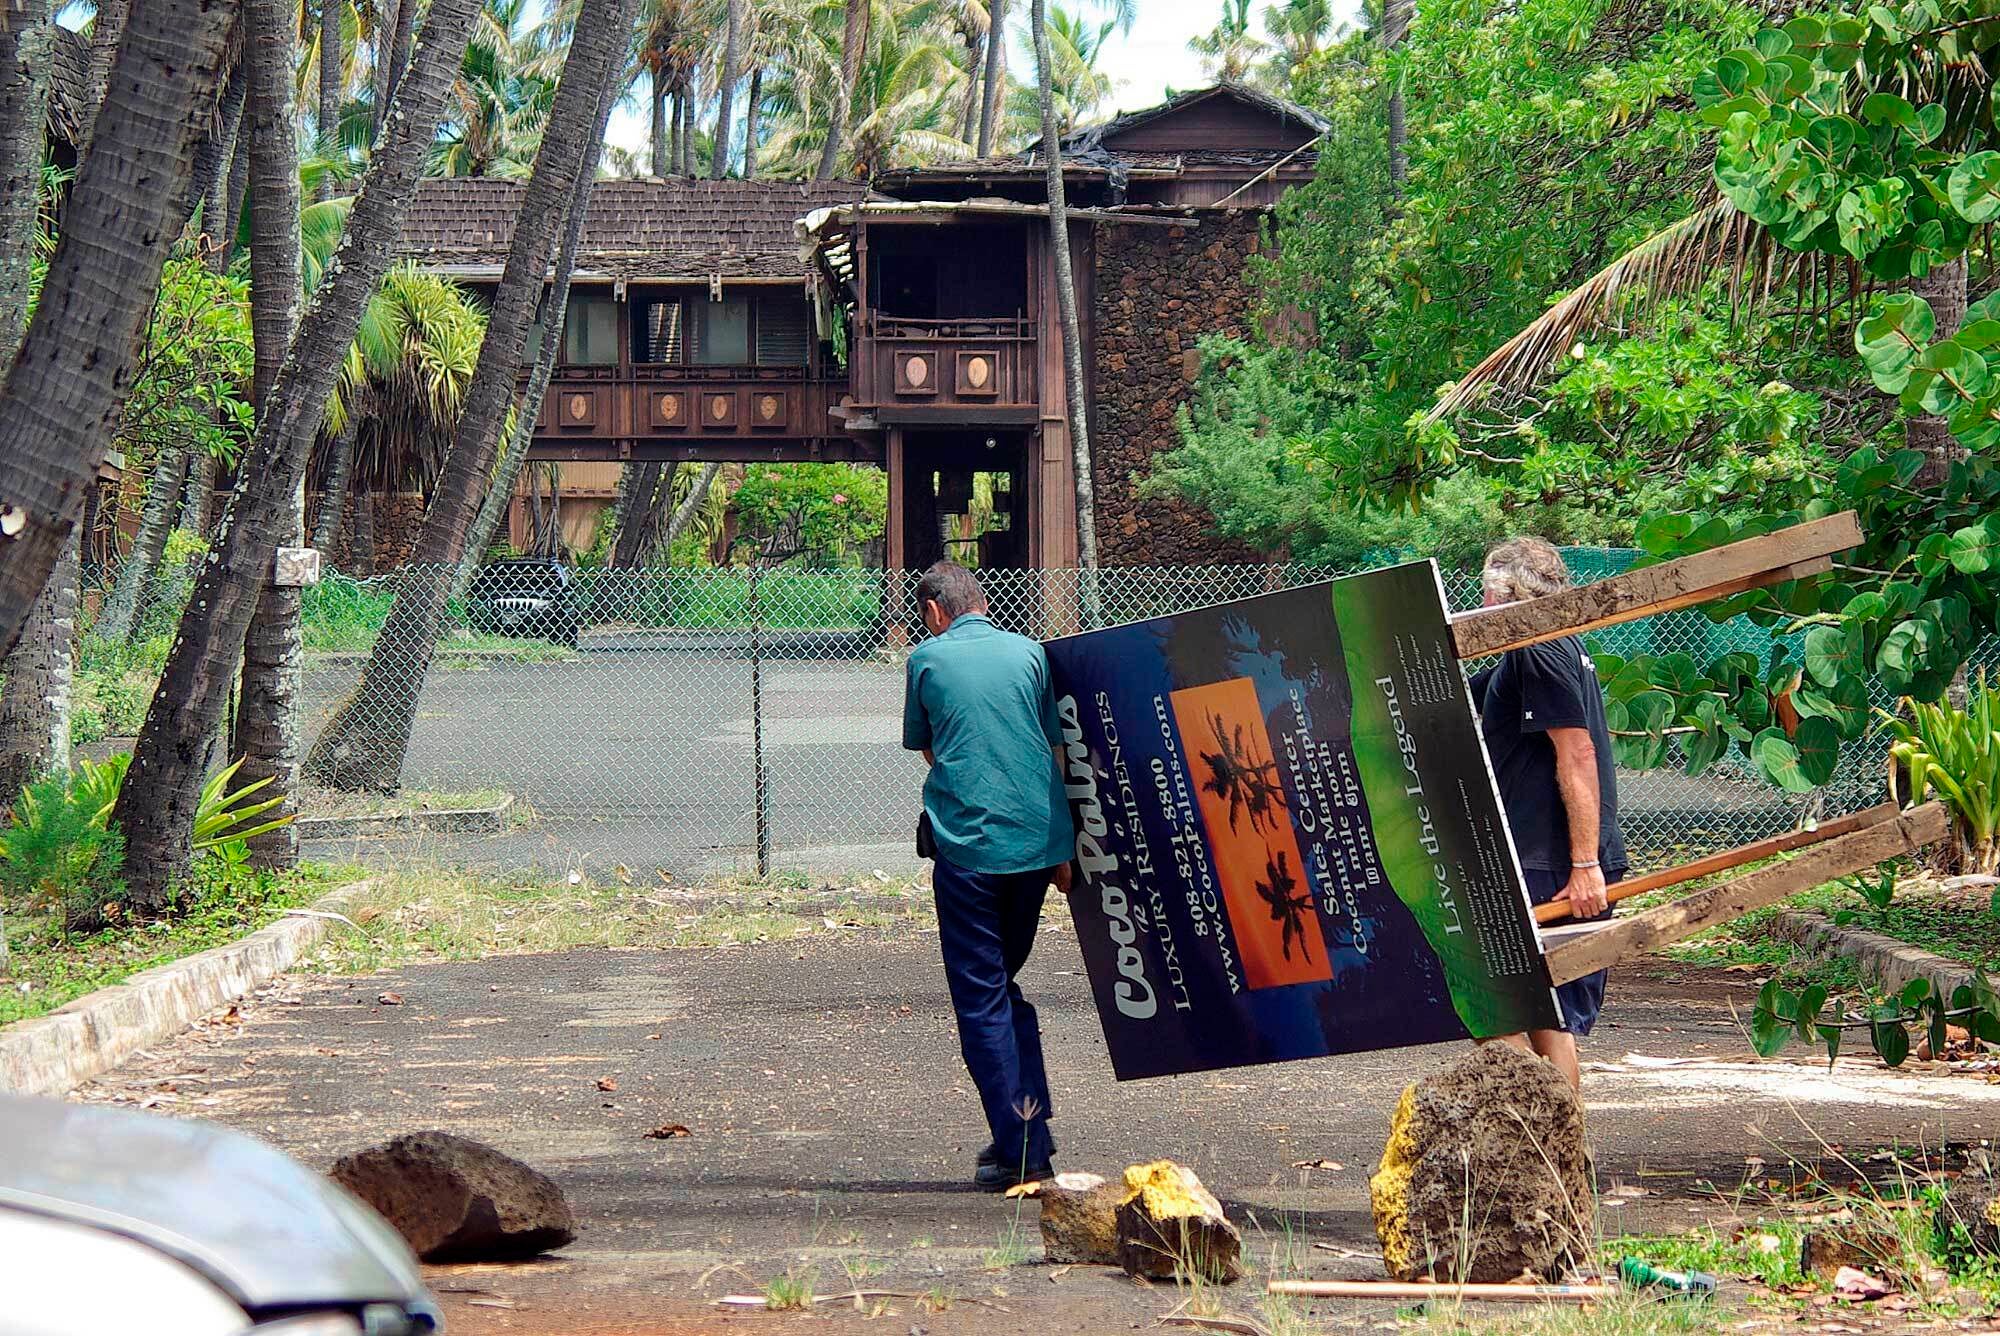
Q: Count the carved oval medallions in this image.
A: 6